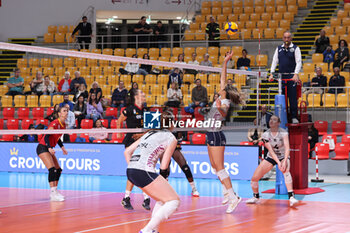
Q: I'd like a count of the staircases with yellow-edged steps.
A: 2